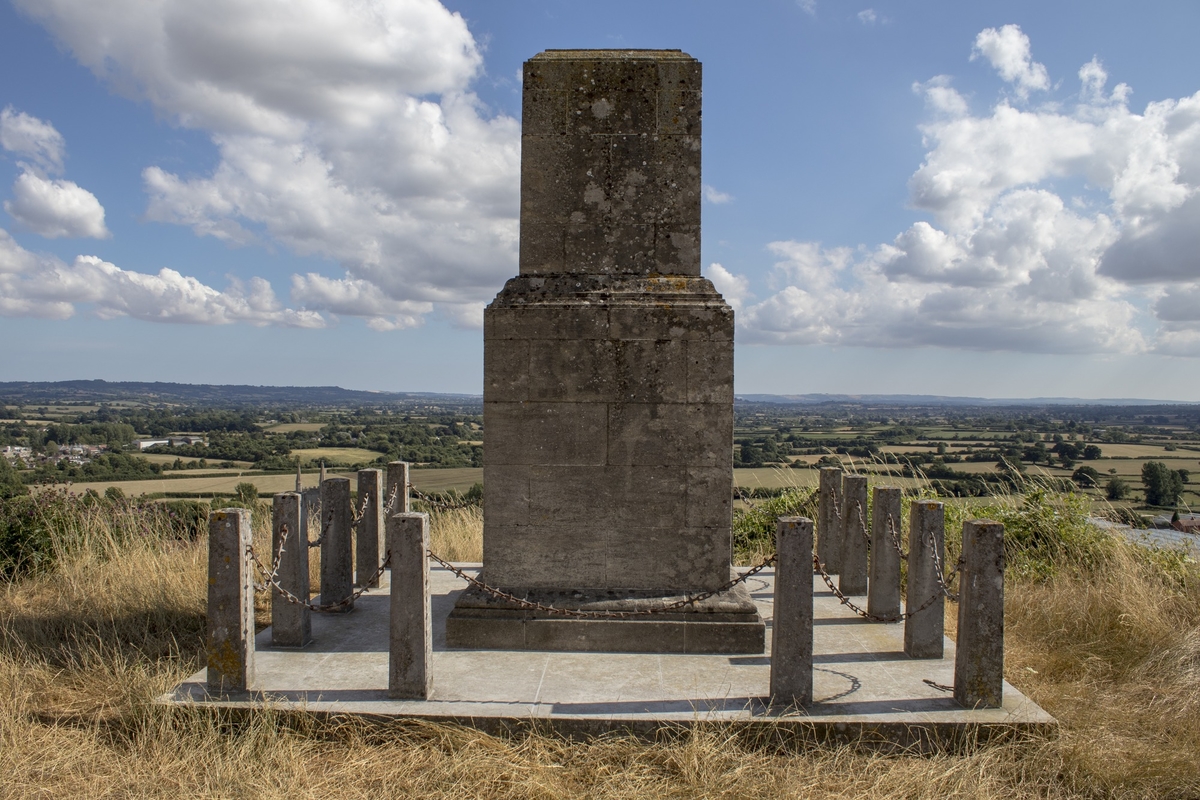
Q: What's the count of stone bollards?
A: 12